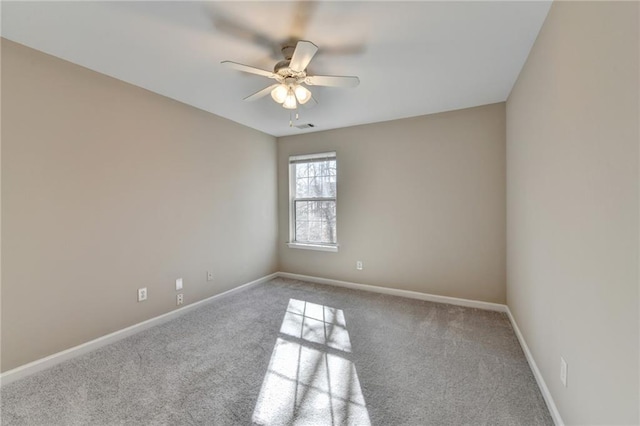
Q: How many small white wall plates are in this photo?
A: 6